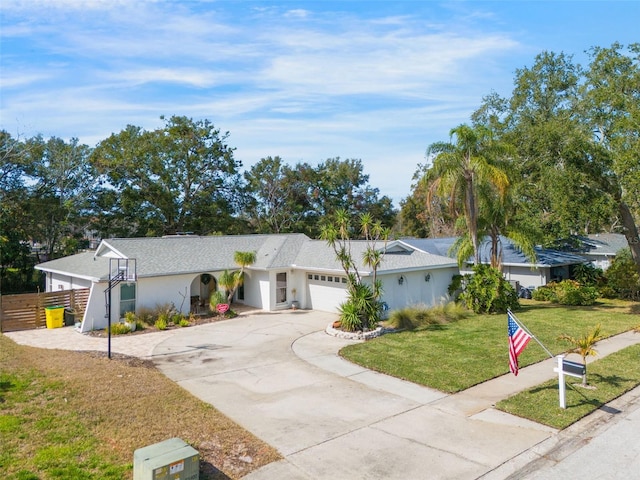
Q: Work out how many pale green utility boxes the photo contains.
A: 1